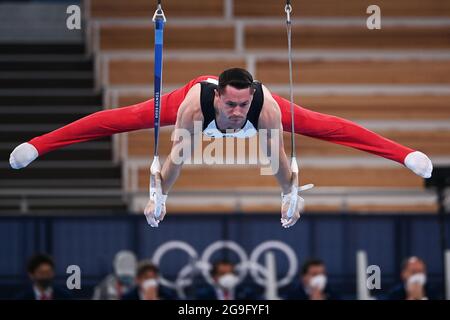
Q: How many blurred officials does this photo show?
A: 6